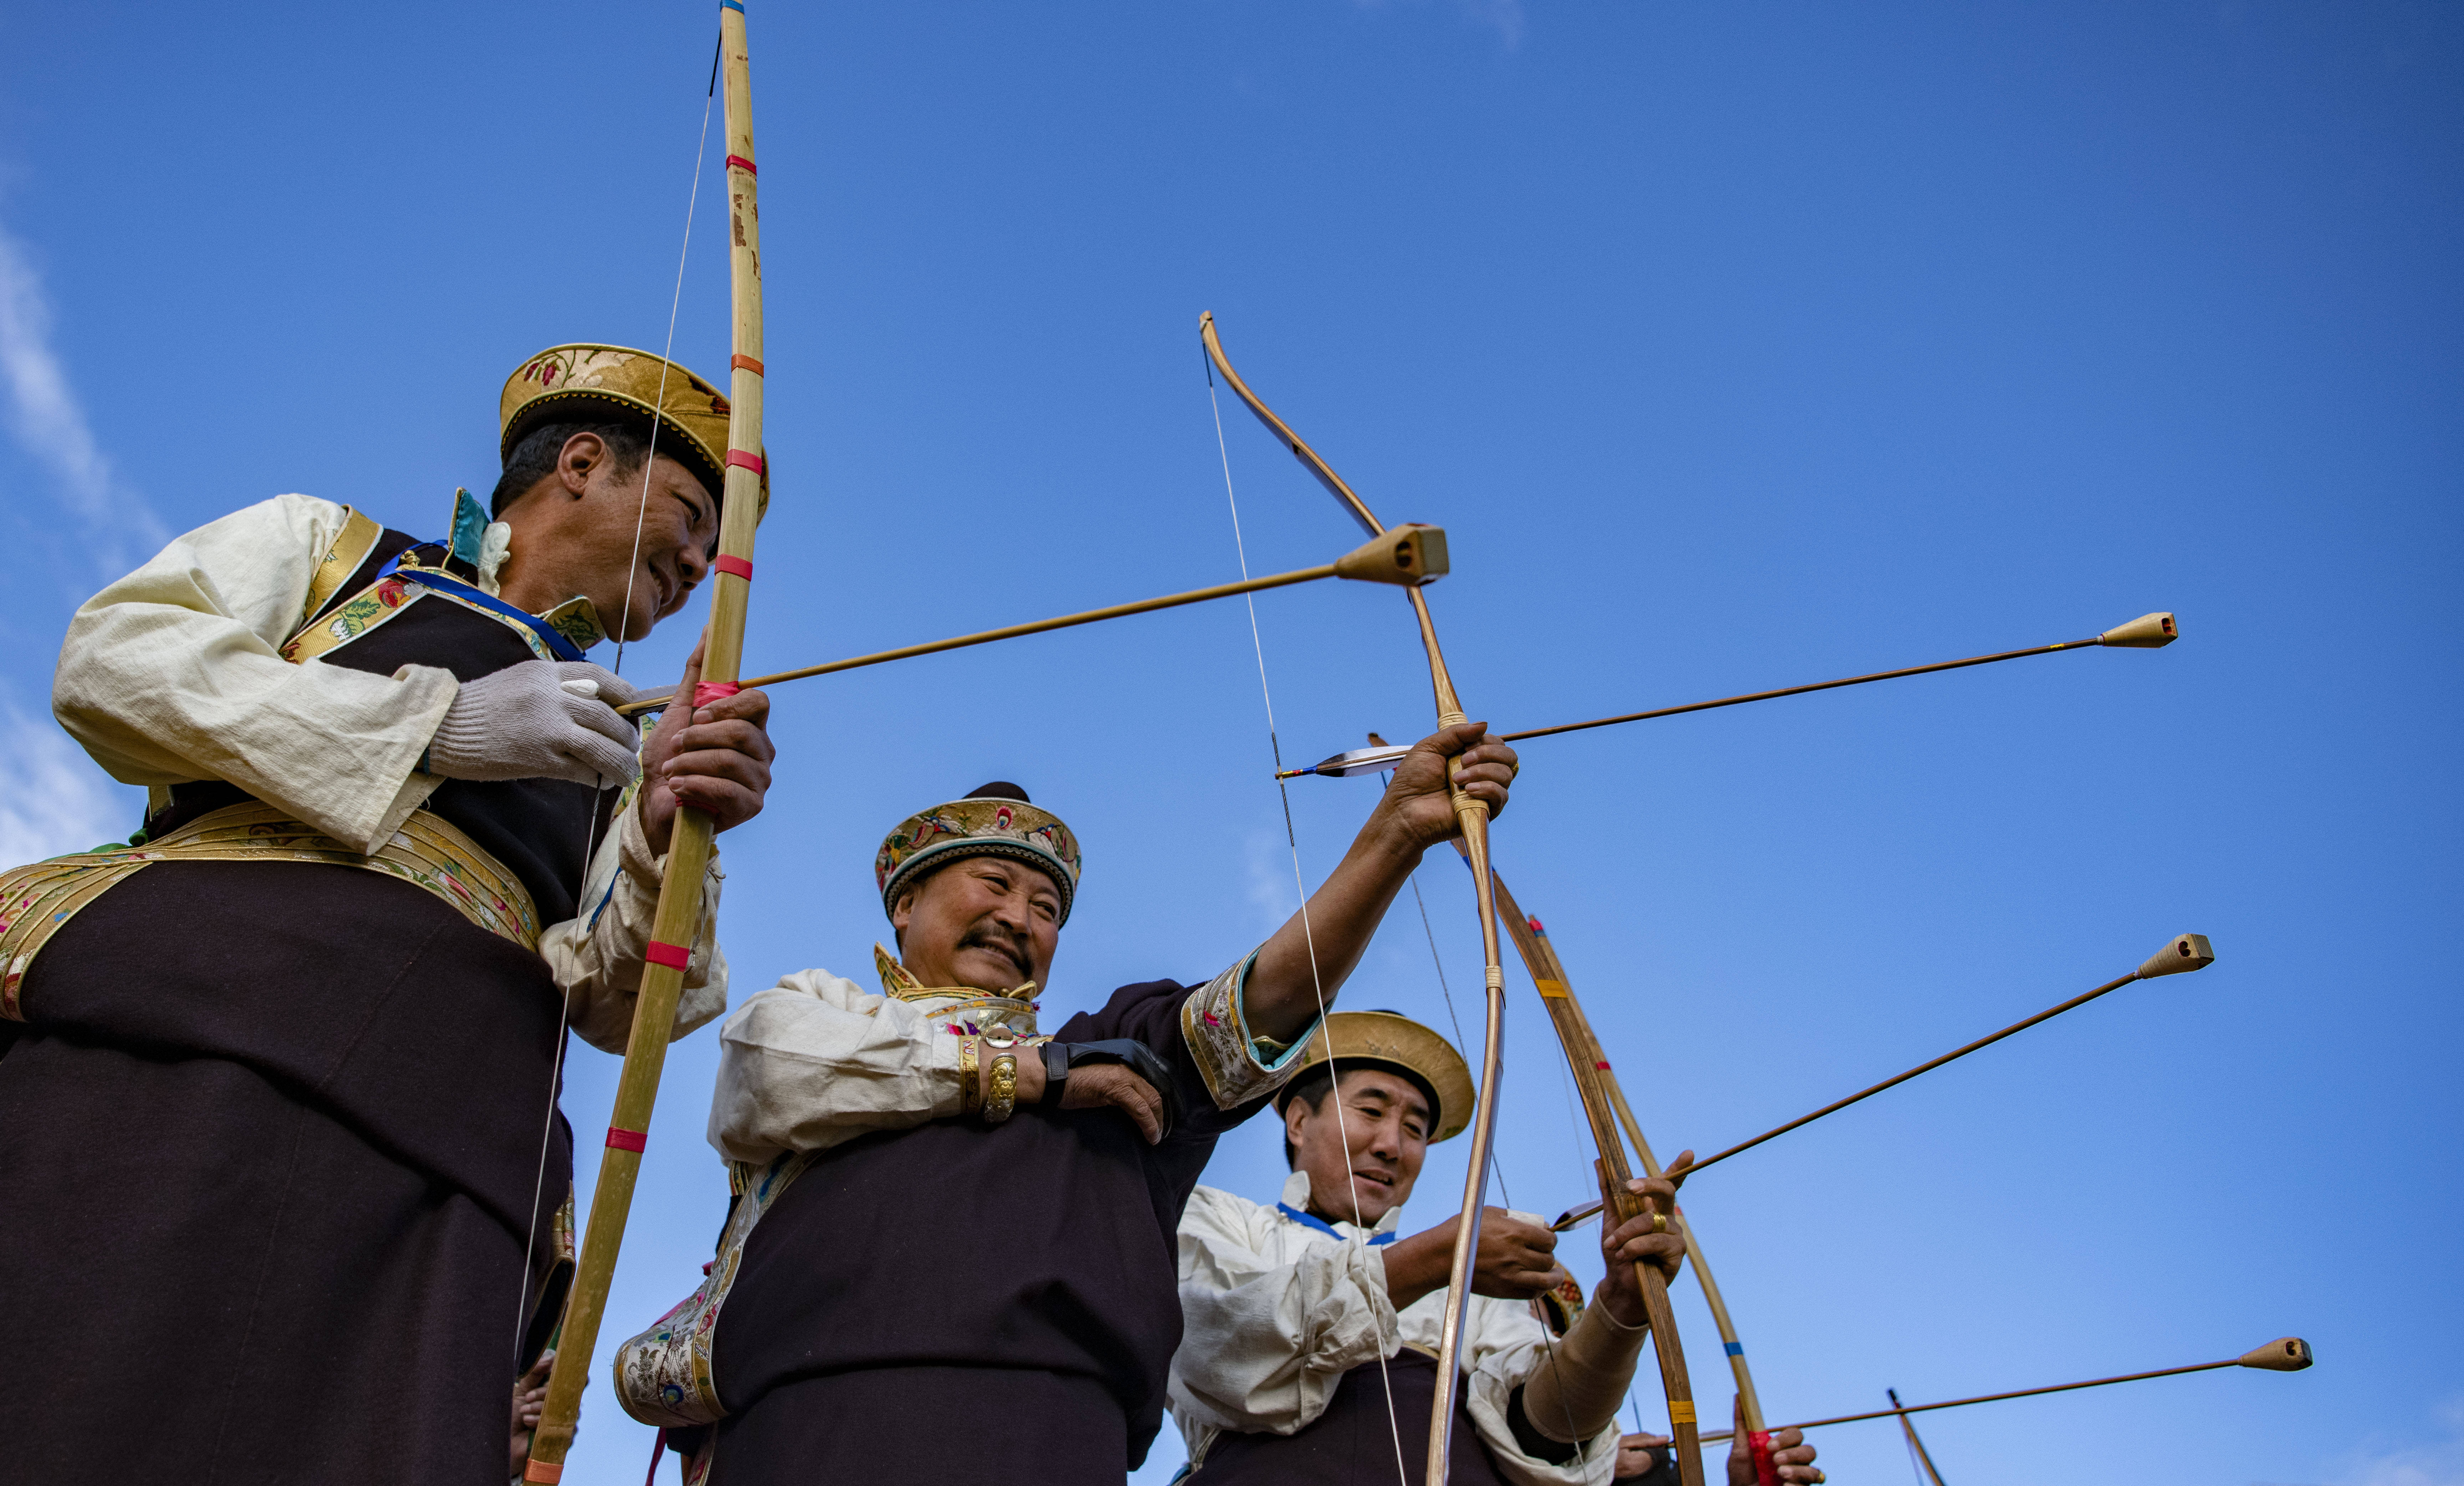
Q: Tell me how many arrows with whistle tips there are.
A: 4